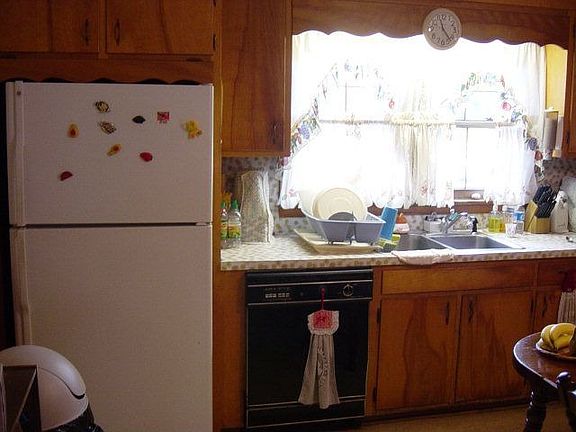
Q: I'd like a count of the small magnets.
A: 9